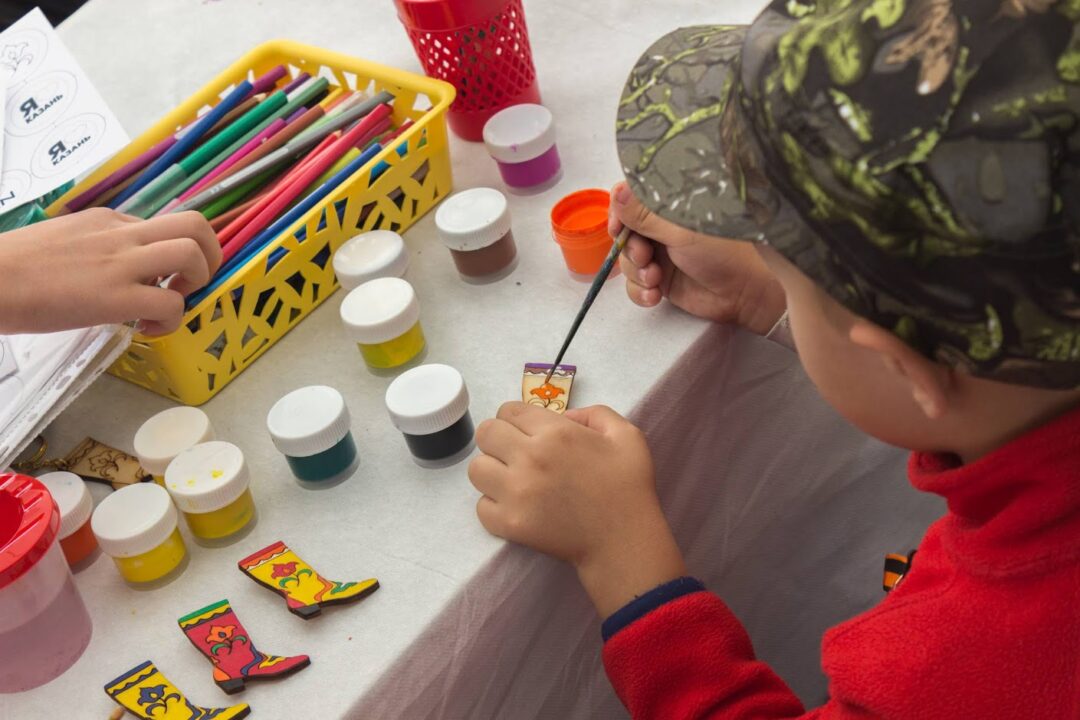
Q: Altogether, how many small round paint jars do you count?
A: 11